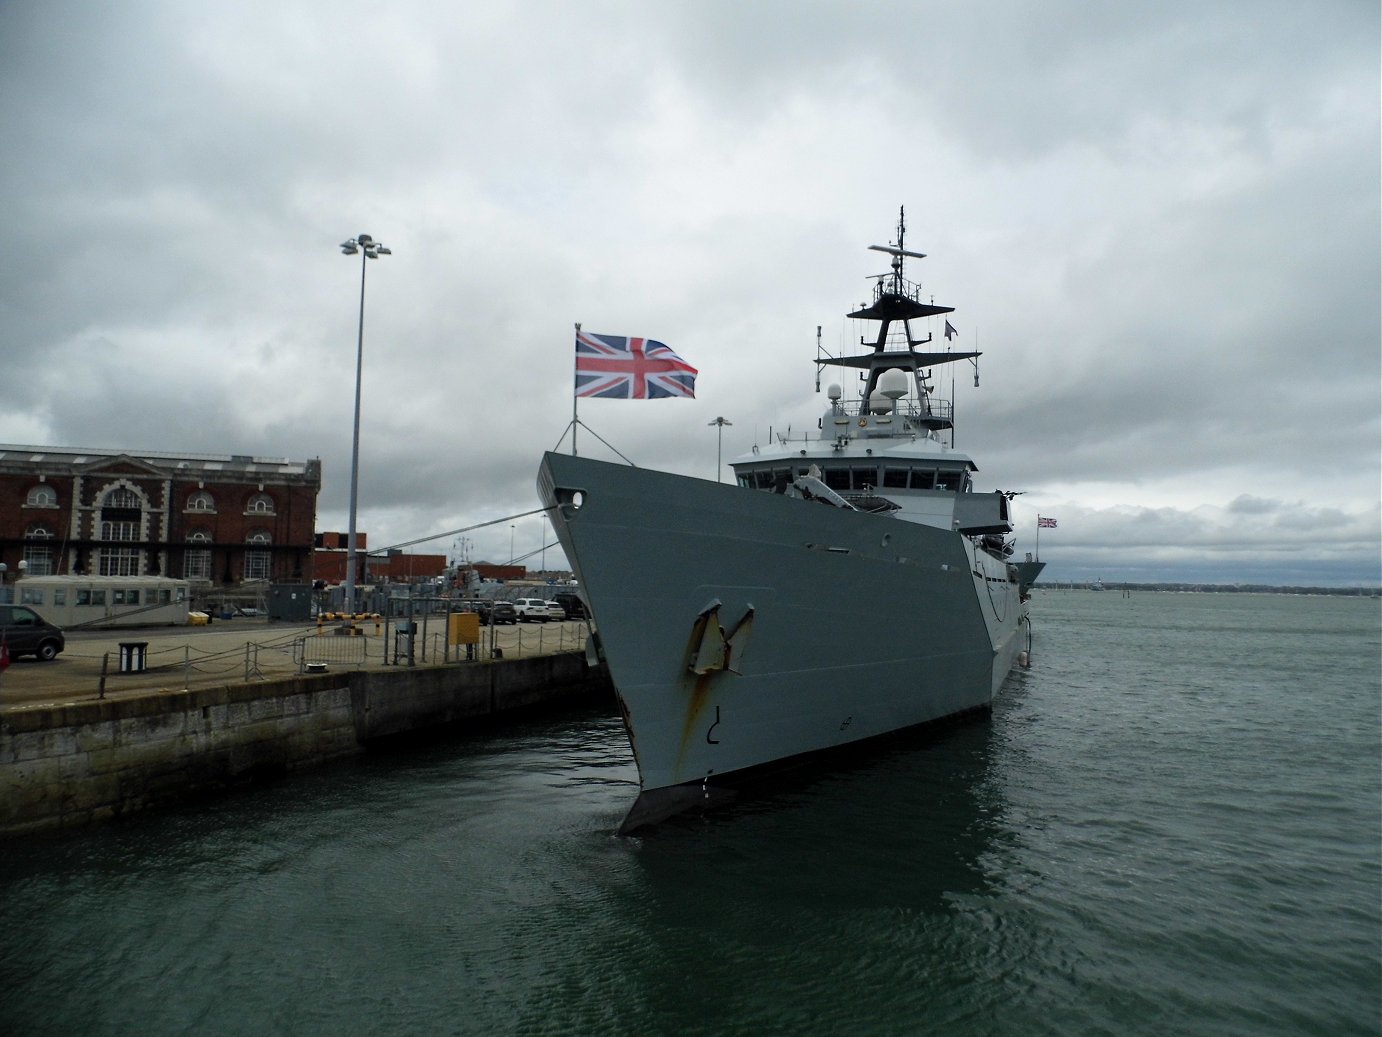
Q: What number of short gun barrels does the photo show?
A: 1